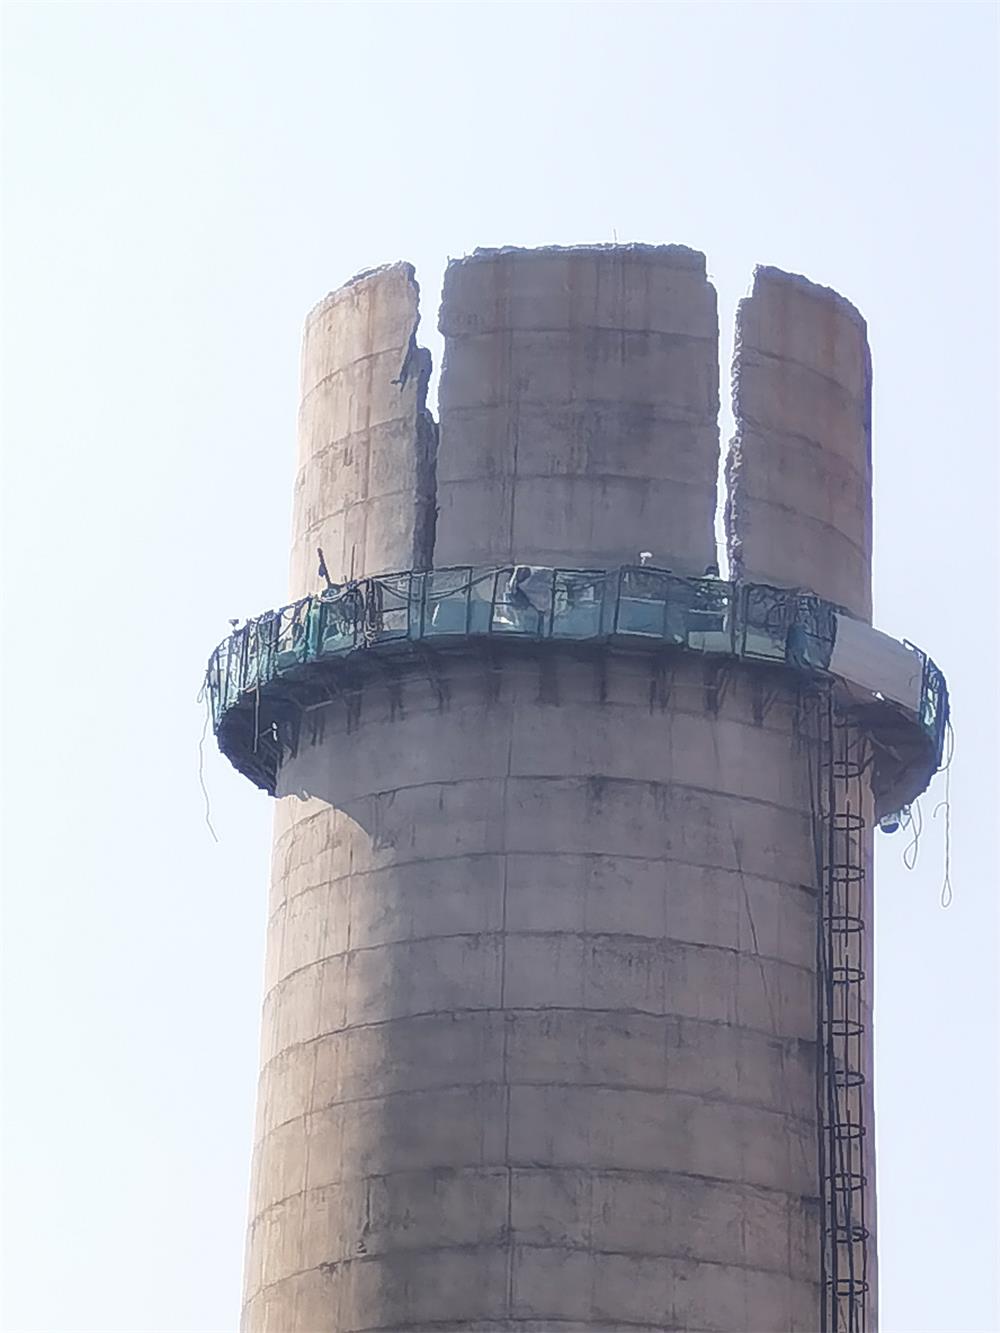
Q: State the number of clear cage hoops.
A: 11